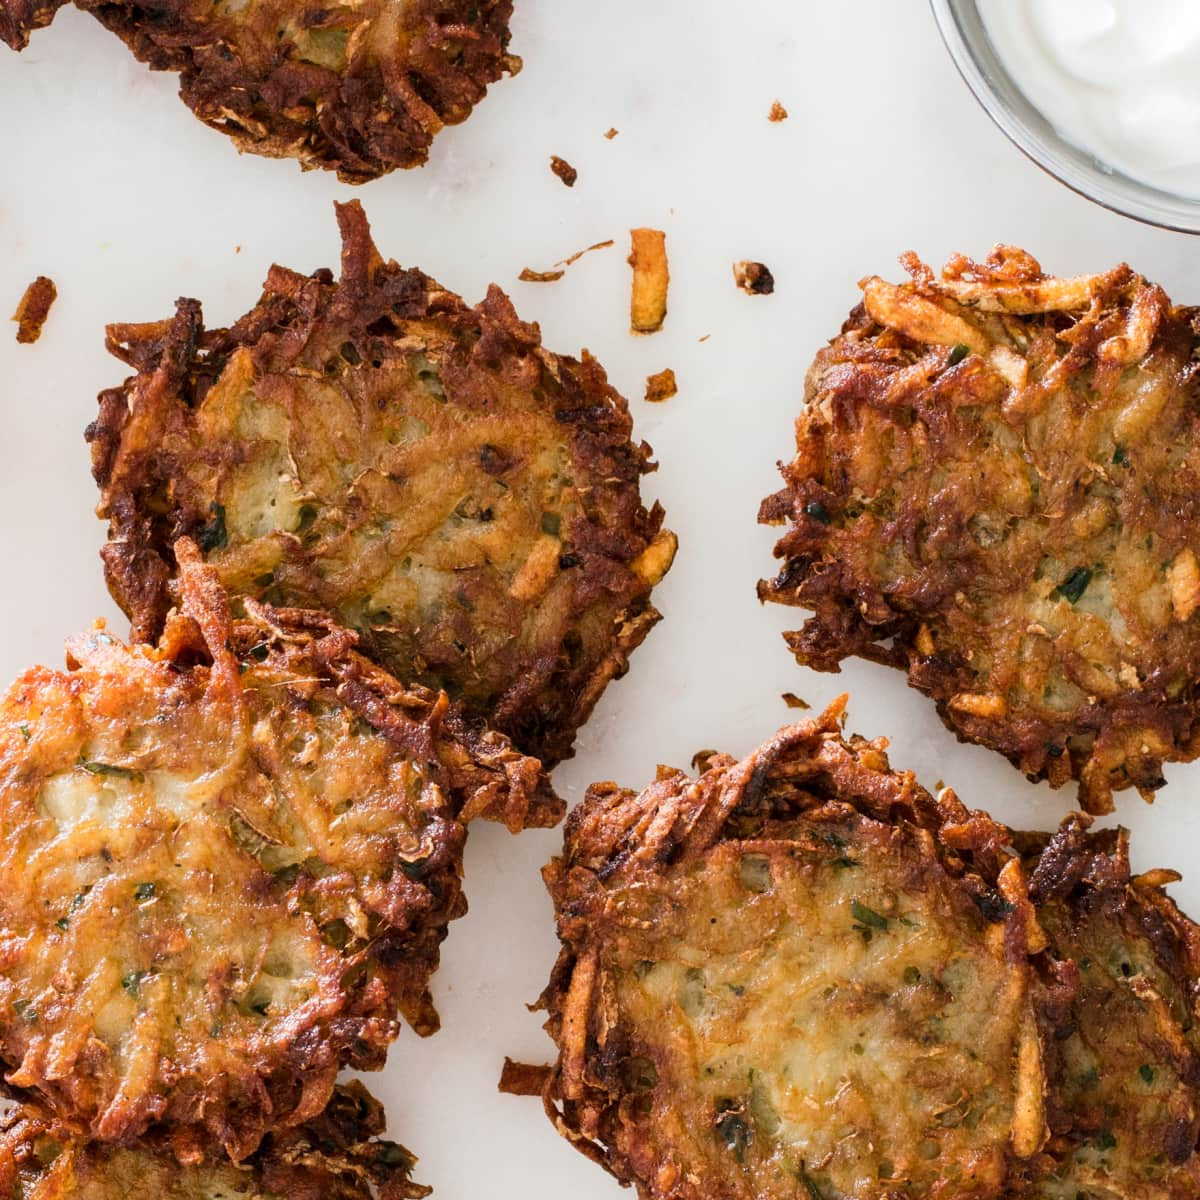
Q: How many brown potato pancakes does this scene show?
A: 7